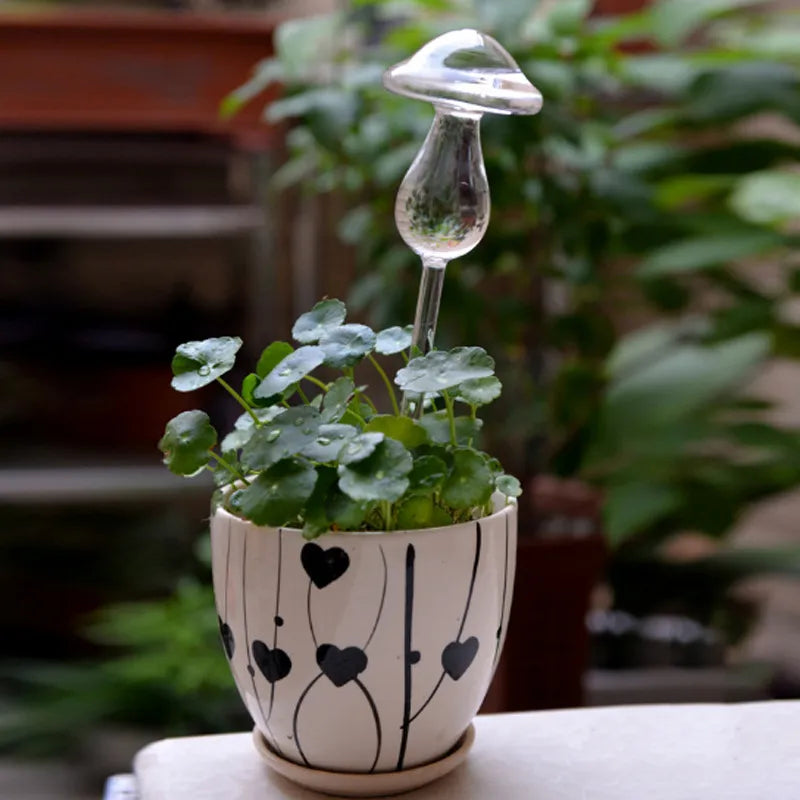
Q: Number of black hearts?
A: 5